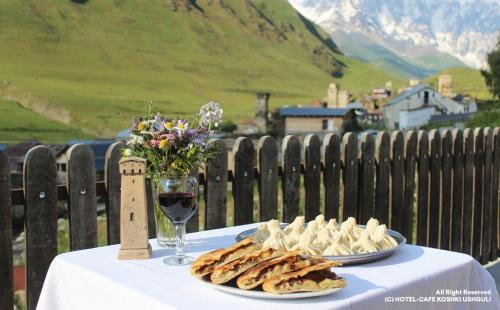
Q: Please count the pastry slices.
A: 4